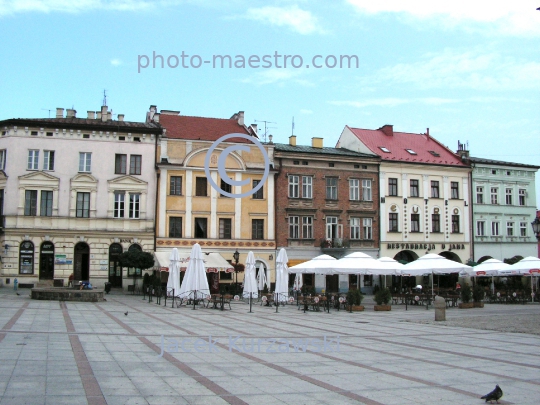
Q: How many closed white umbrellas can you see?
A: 6